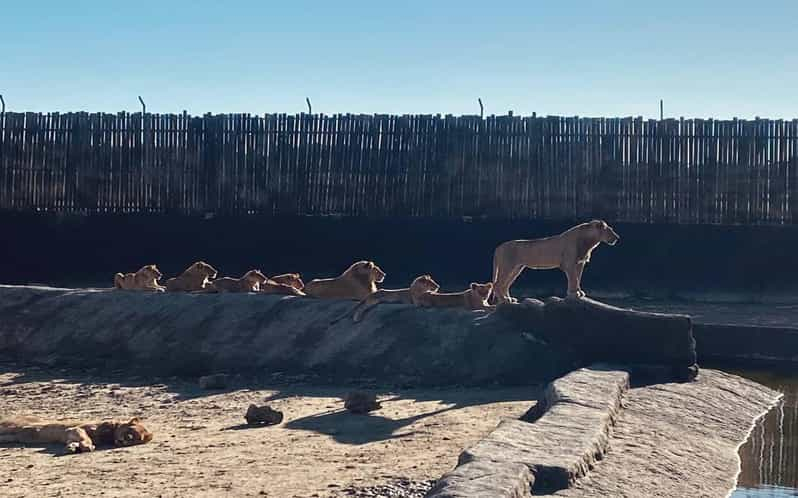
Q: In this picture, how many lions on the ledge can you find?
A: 8